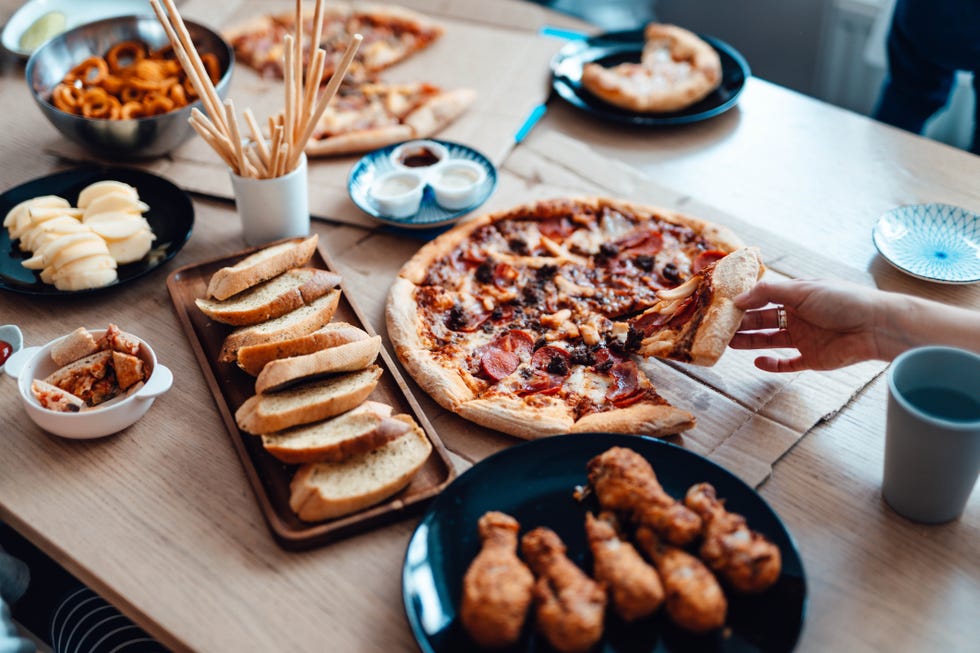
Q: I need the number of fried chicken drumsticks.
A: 6